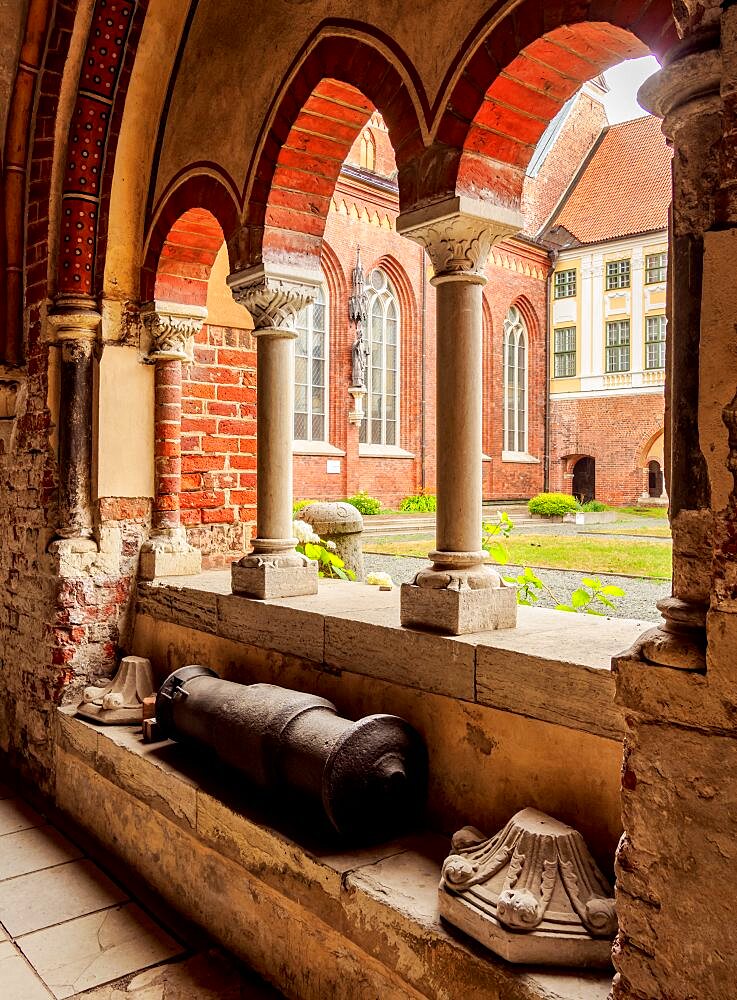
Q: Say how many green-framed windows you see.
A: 6